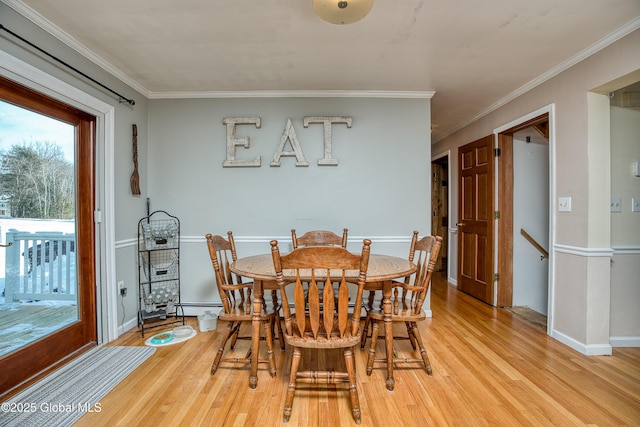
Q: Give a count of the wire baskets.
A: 3